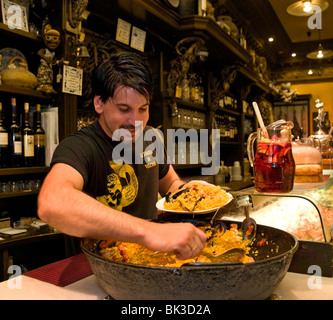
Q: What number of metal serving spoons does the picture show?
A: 2